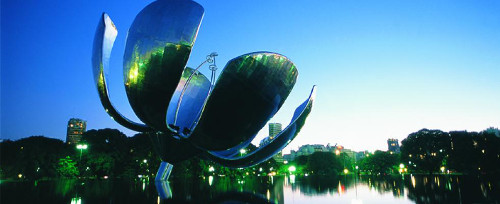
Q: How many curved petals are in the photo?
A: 5